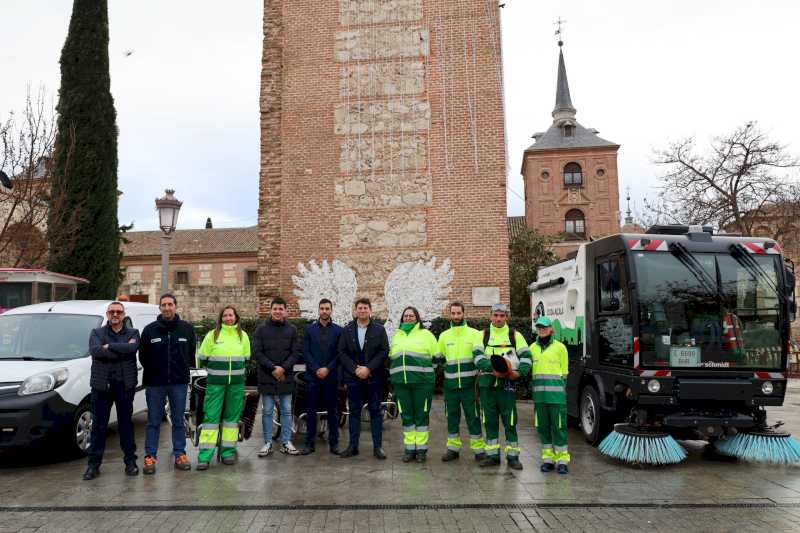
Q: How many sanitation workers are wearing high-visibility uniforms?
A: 5